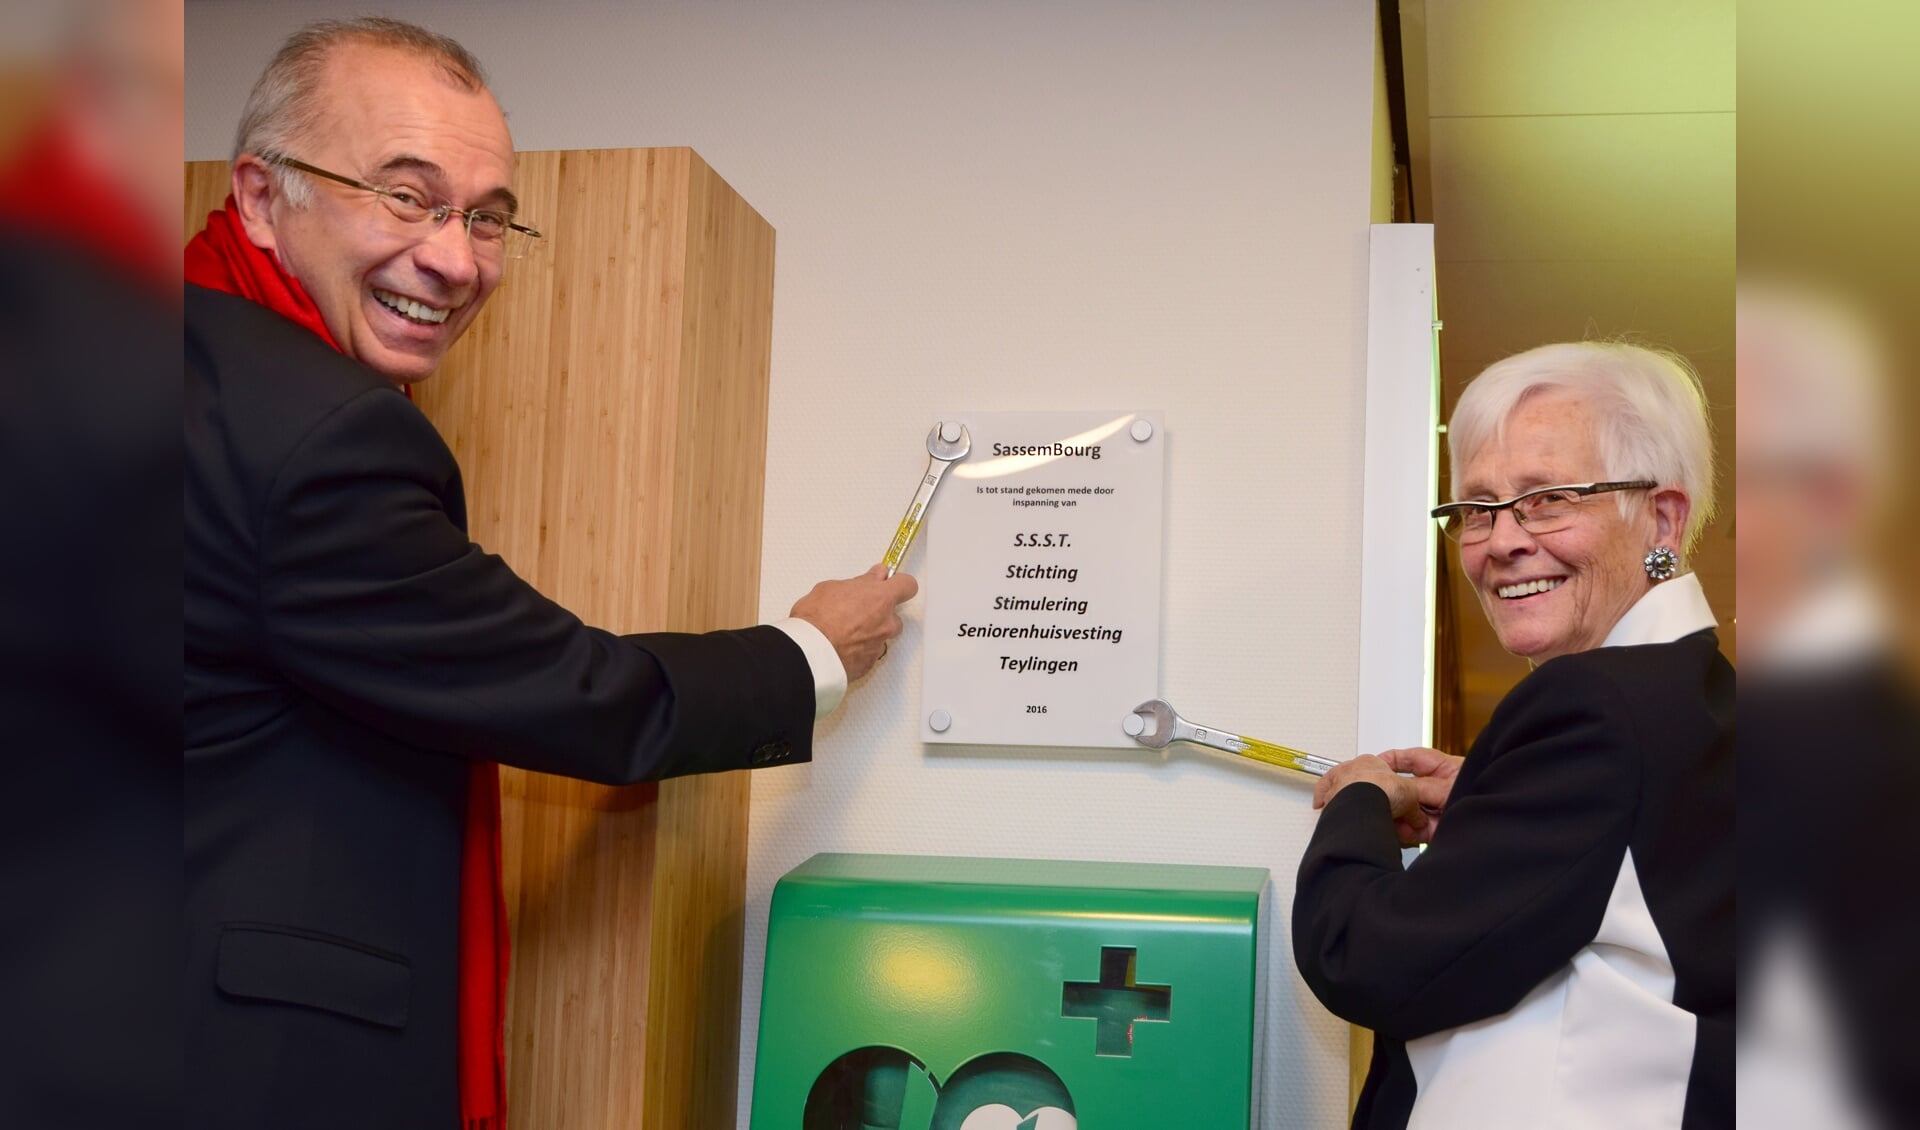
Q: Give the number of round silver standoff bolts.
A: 4